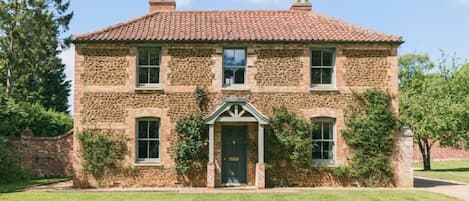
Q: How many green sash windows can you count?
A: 5